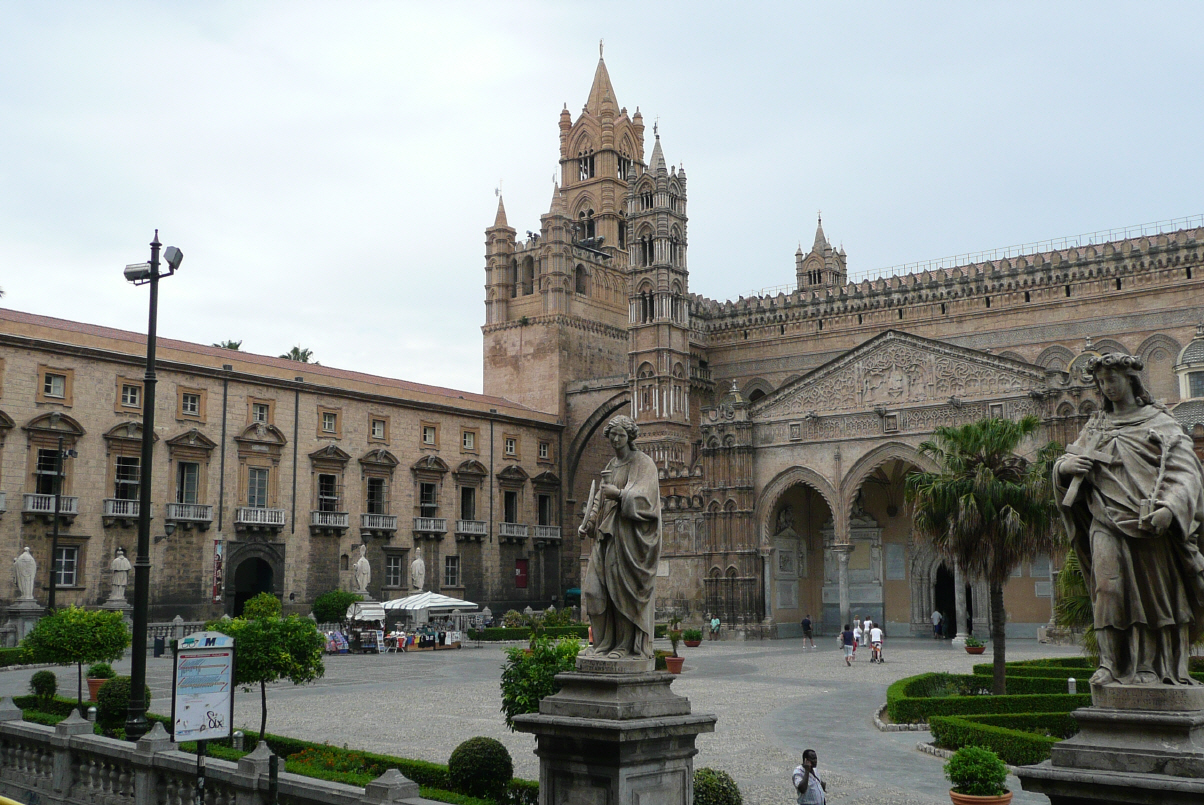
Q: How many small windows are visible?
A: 10